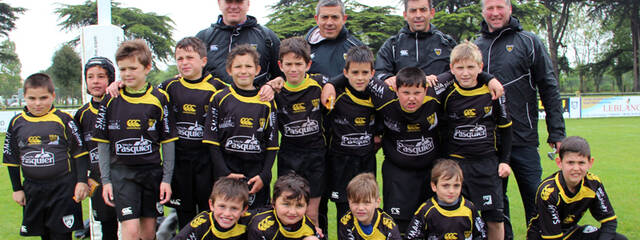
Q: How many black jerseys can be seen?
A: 14